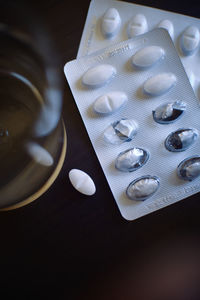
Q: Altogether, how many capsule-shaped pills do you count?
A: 9